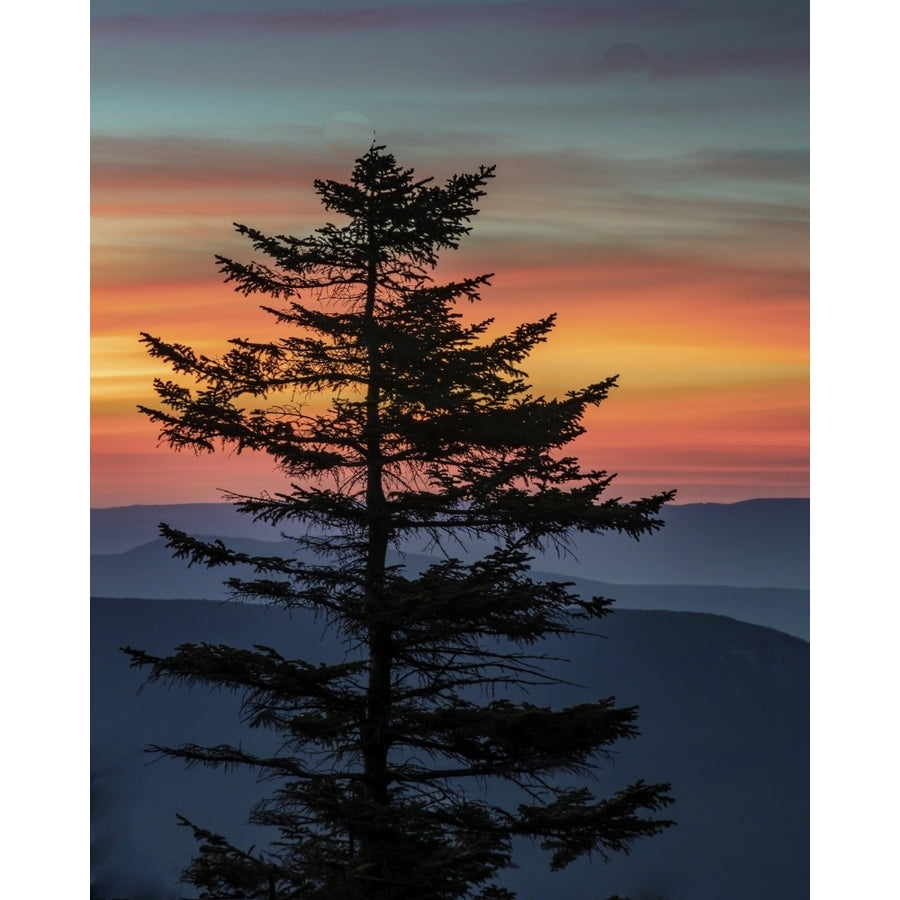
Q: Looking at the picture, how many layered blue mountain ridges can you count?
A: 3